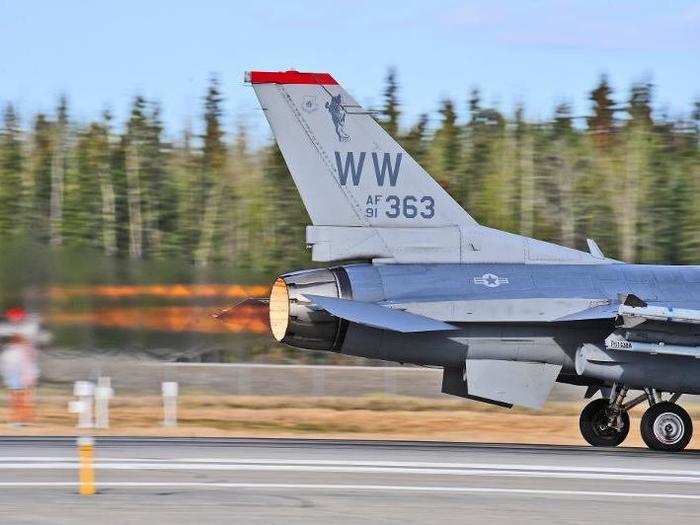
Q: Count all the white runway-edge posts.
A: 3